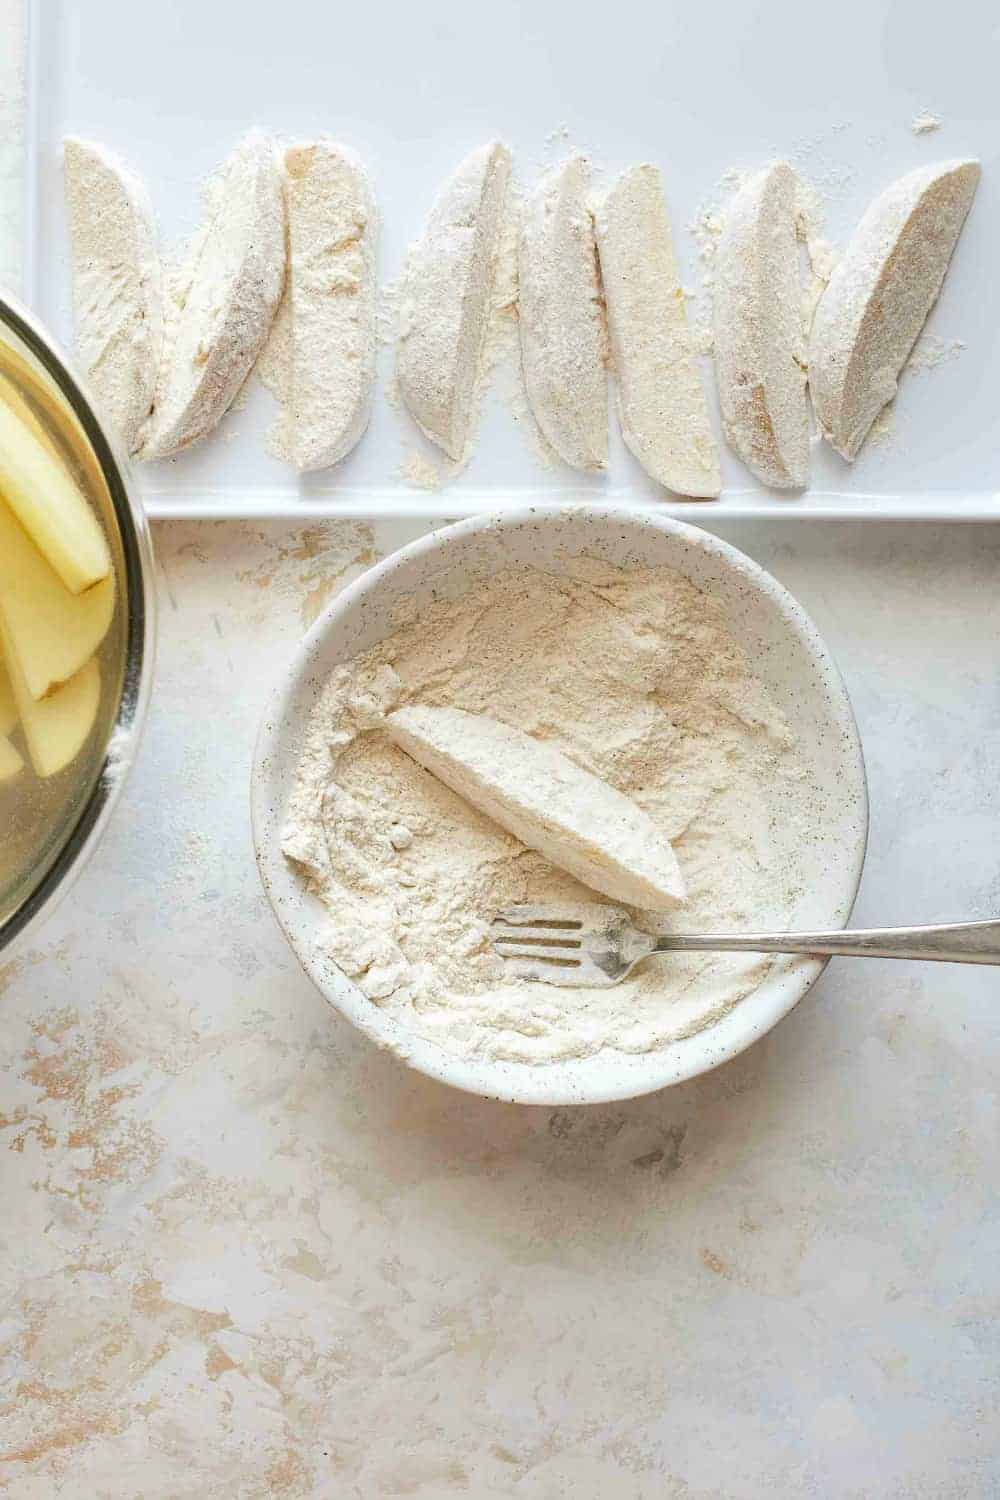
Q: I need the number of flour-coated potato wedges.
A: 9